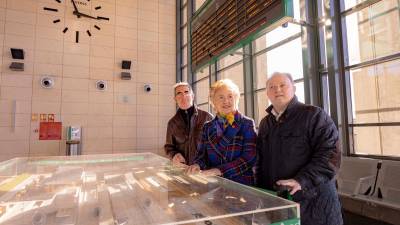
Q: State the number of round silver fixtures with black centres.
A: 3